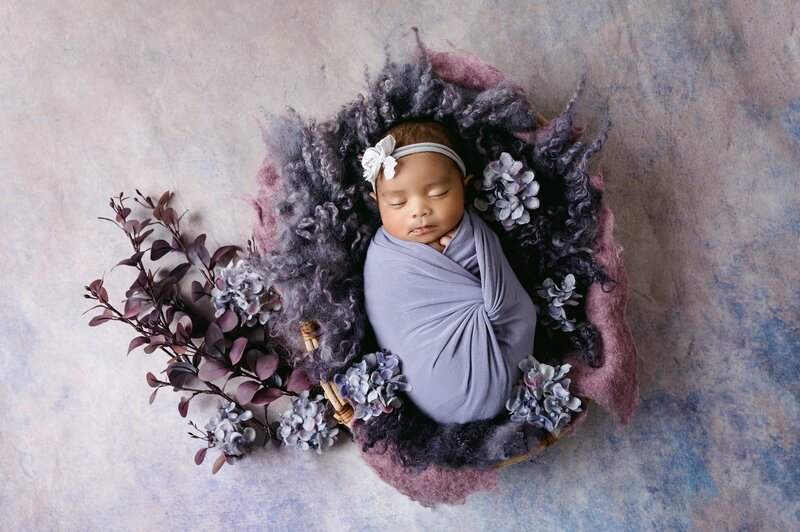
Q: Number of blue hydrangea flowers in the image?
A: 7